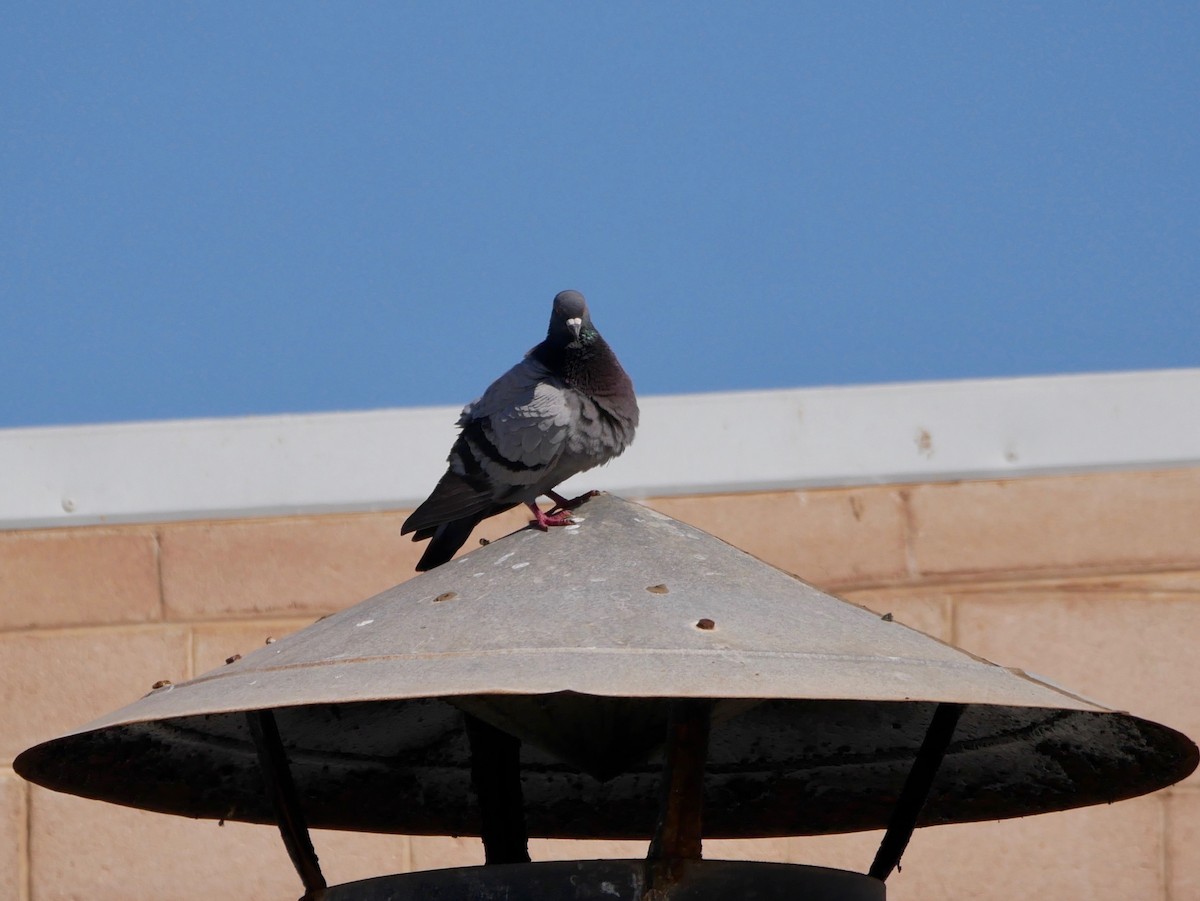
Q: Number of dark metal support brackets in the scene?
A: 4